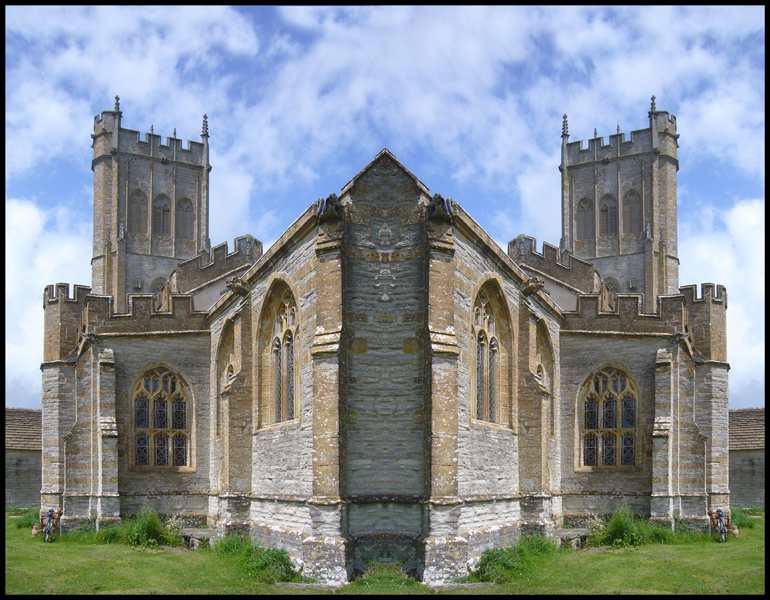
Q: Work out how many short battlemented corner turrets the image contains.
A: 2